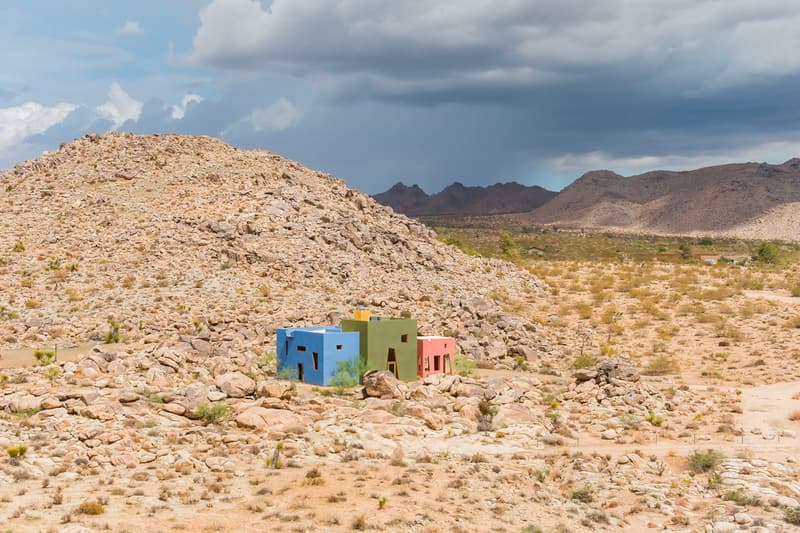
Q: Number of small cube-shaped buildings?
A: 3